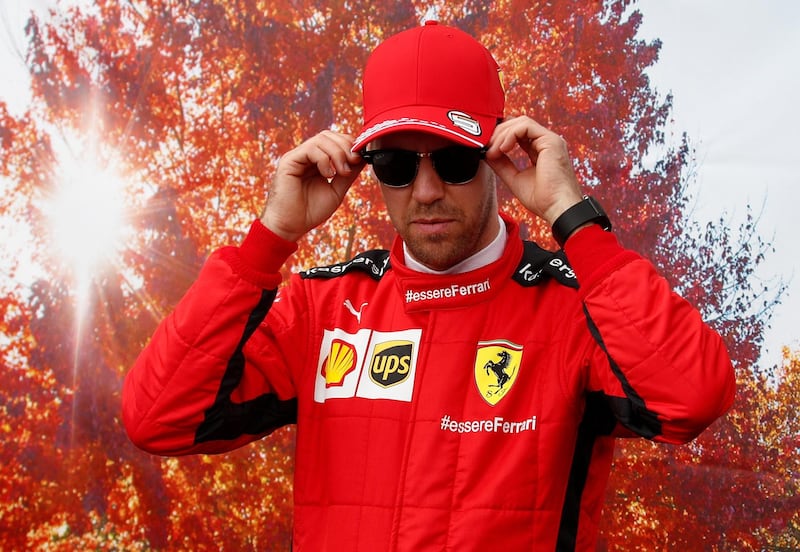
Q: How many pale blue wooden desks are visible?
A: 0